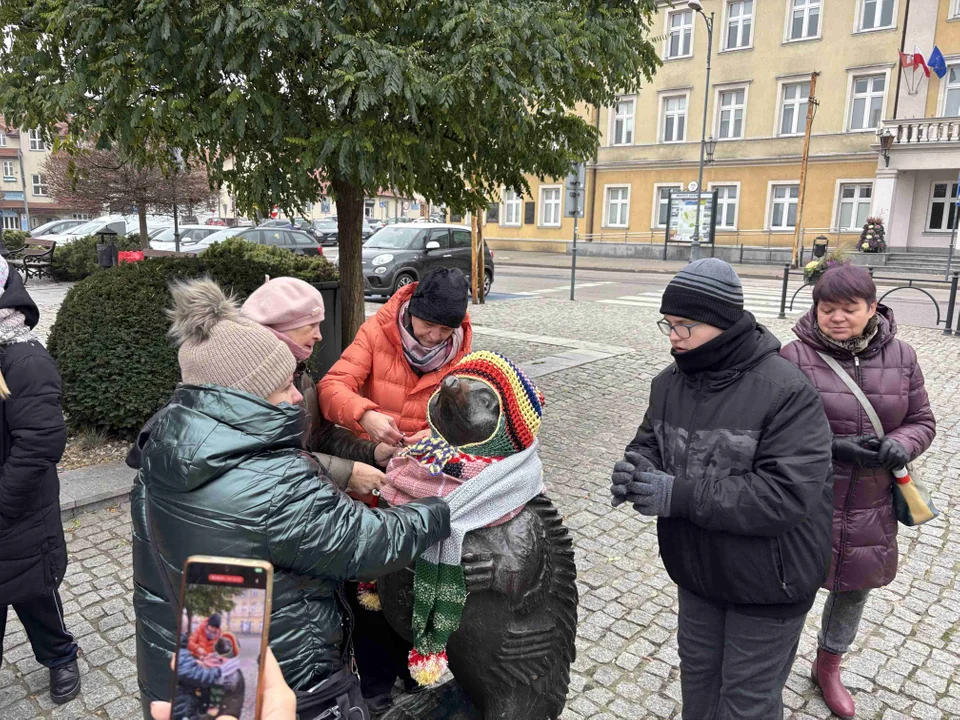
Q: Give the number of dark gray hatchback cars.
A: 1